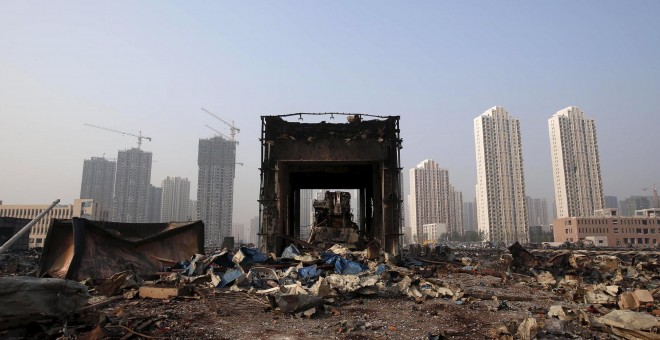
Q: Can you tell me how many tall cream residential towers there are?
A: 3